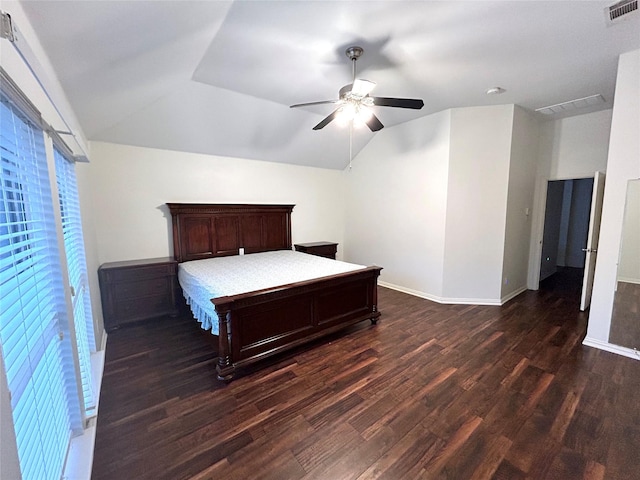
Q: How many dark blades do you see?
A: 4